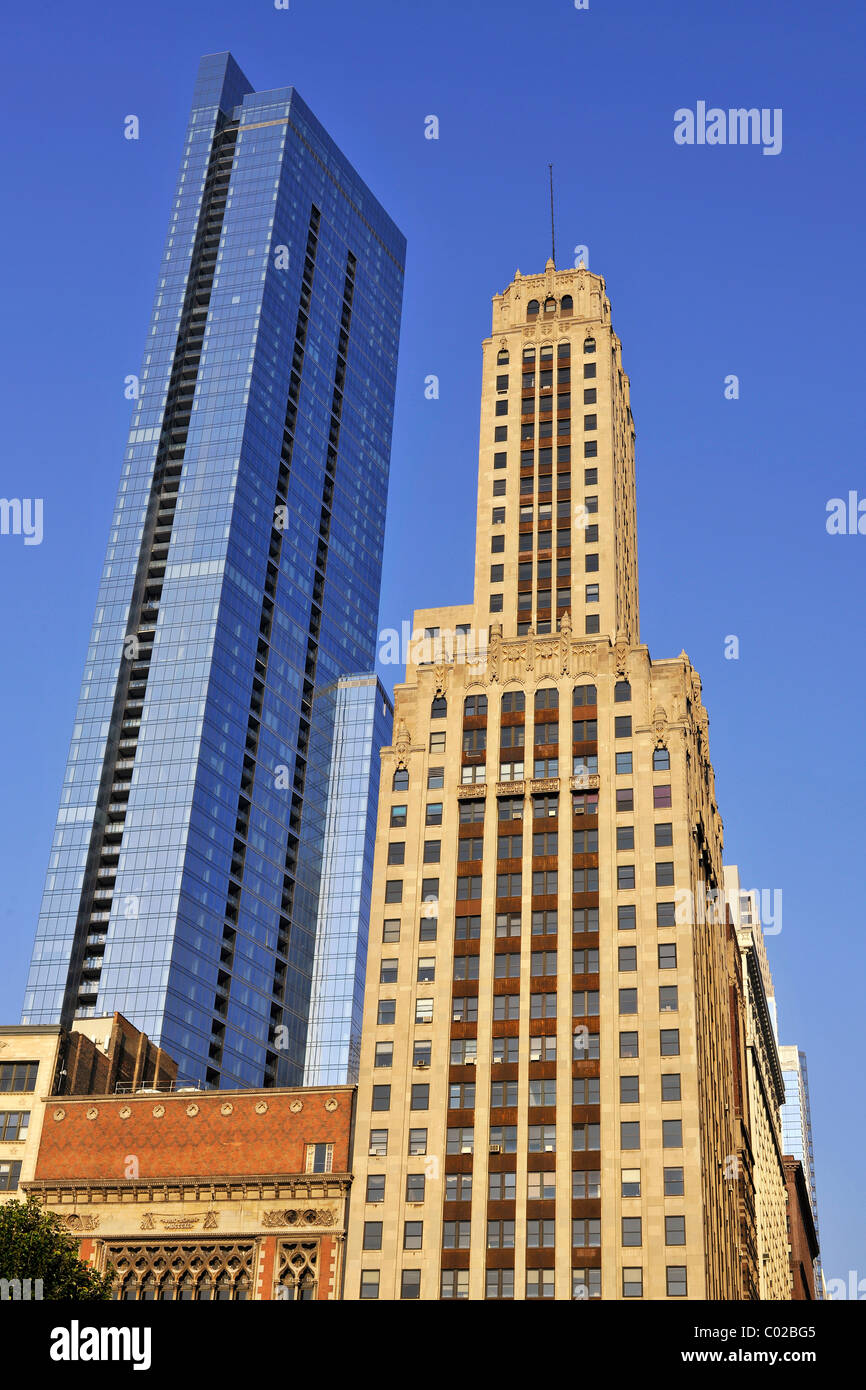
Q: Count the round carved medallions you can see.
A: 9